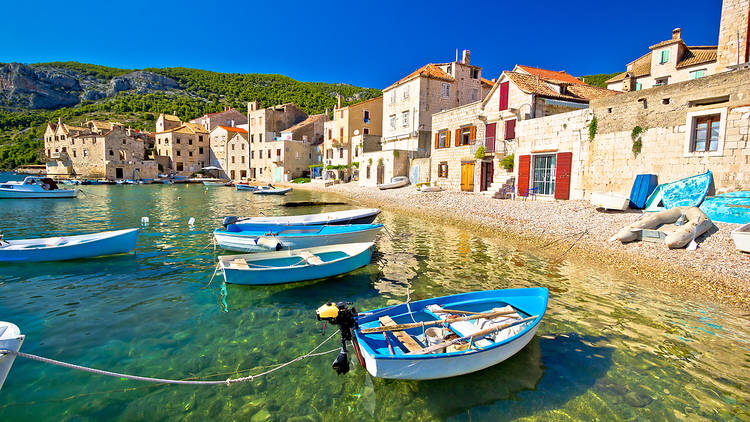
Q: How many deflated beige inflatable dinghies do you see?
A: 1